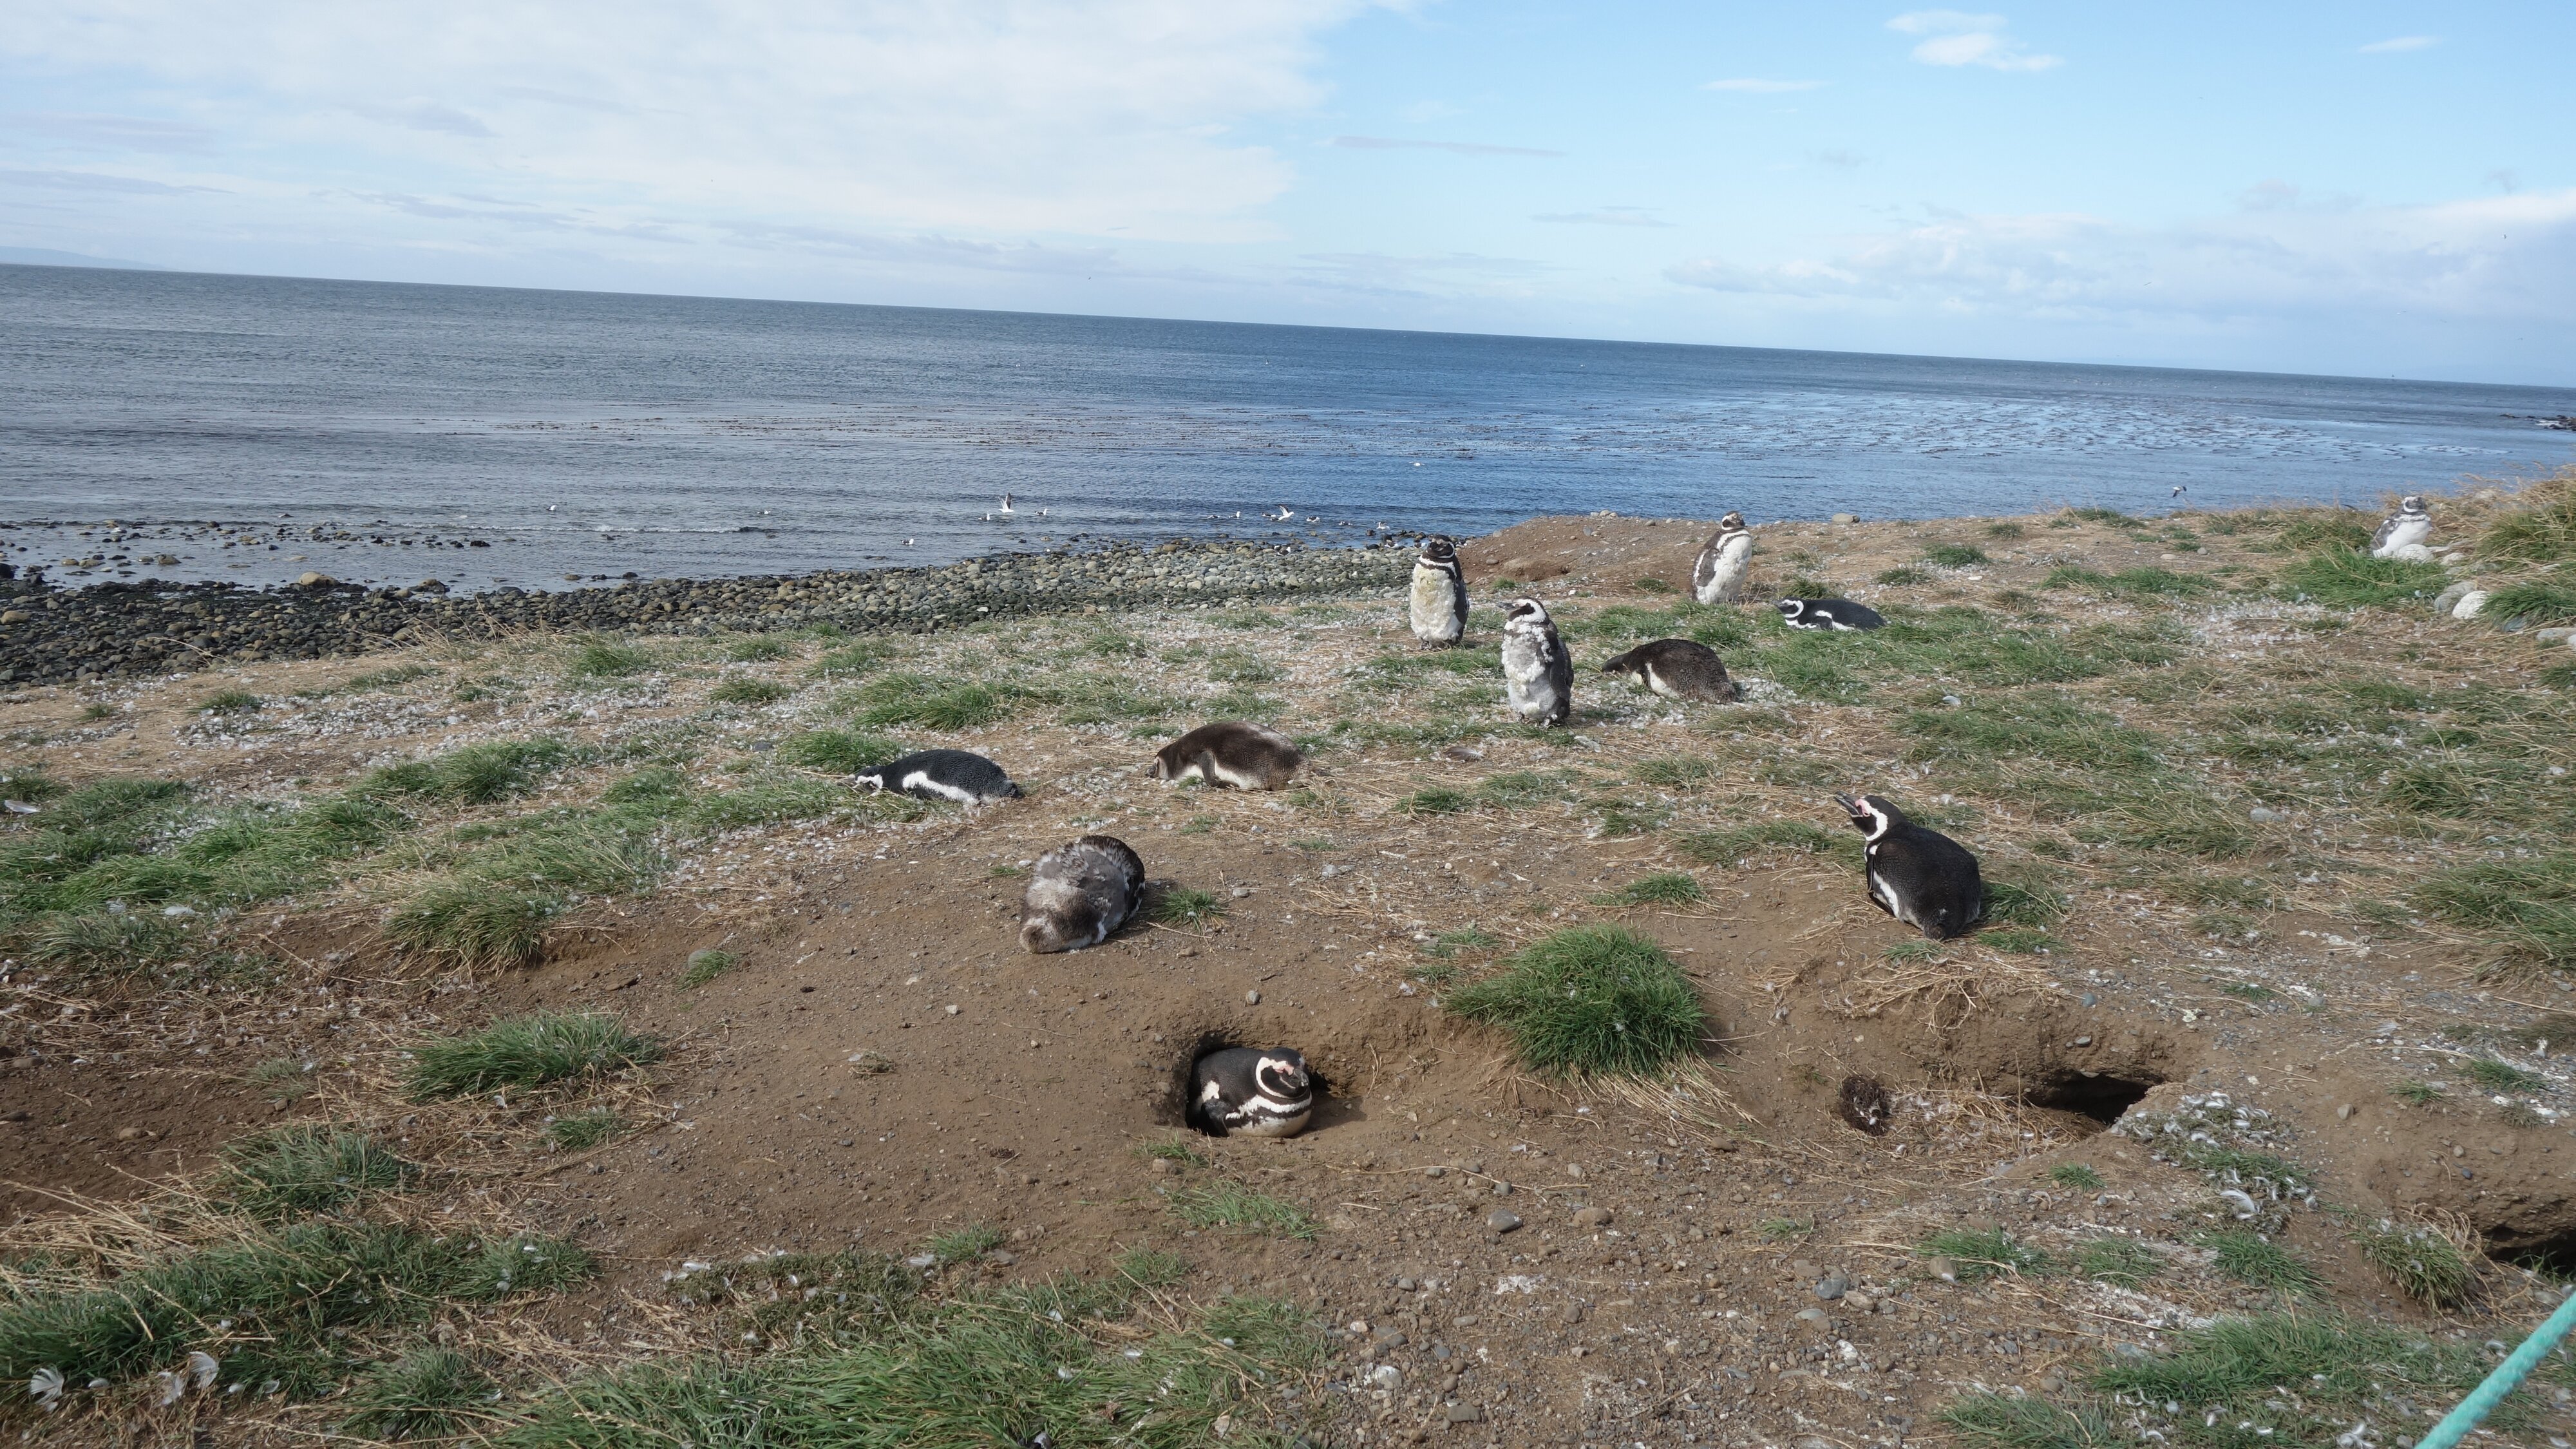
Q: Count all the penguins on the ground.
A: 11